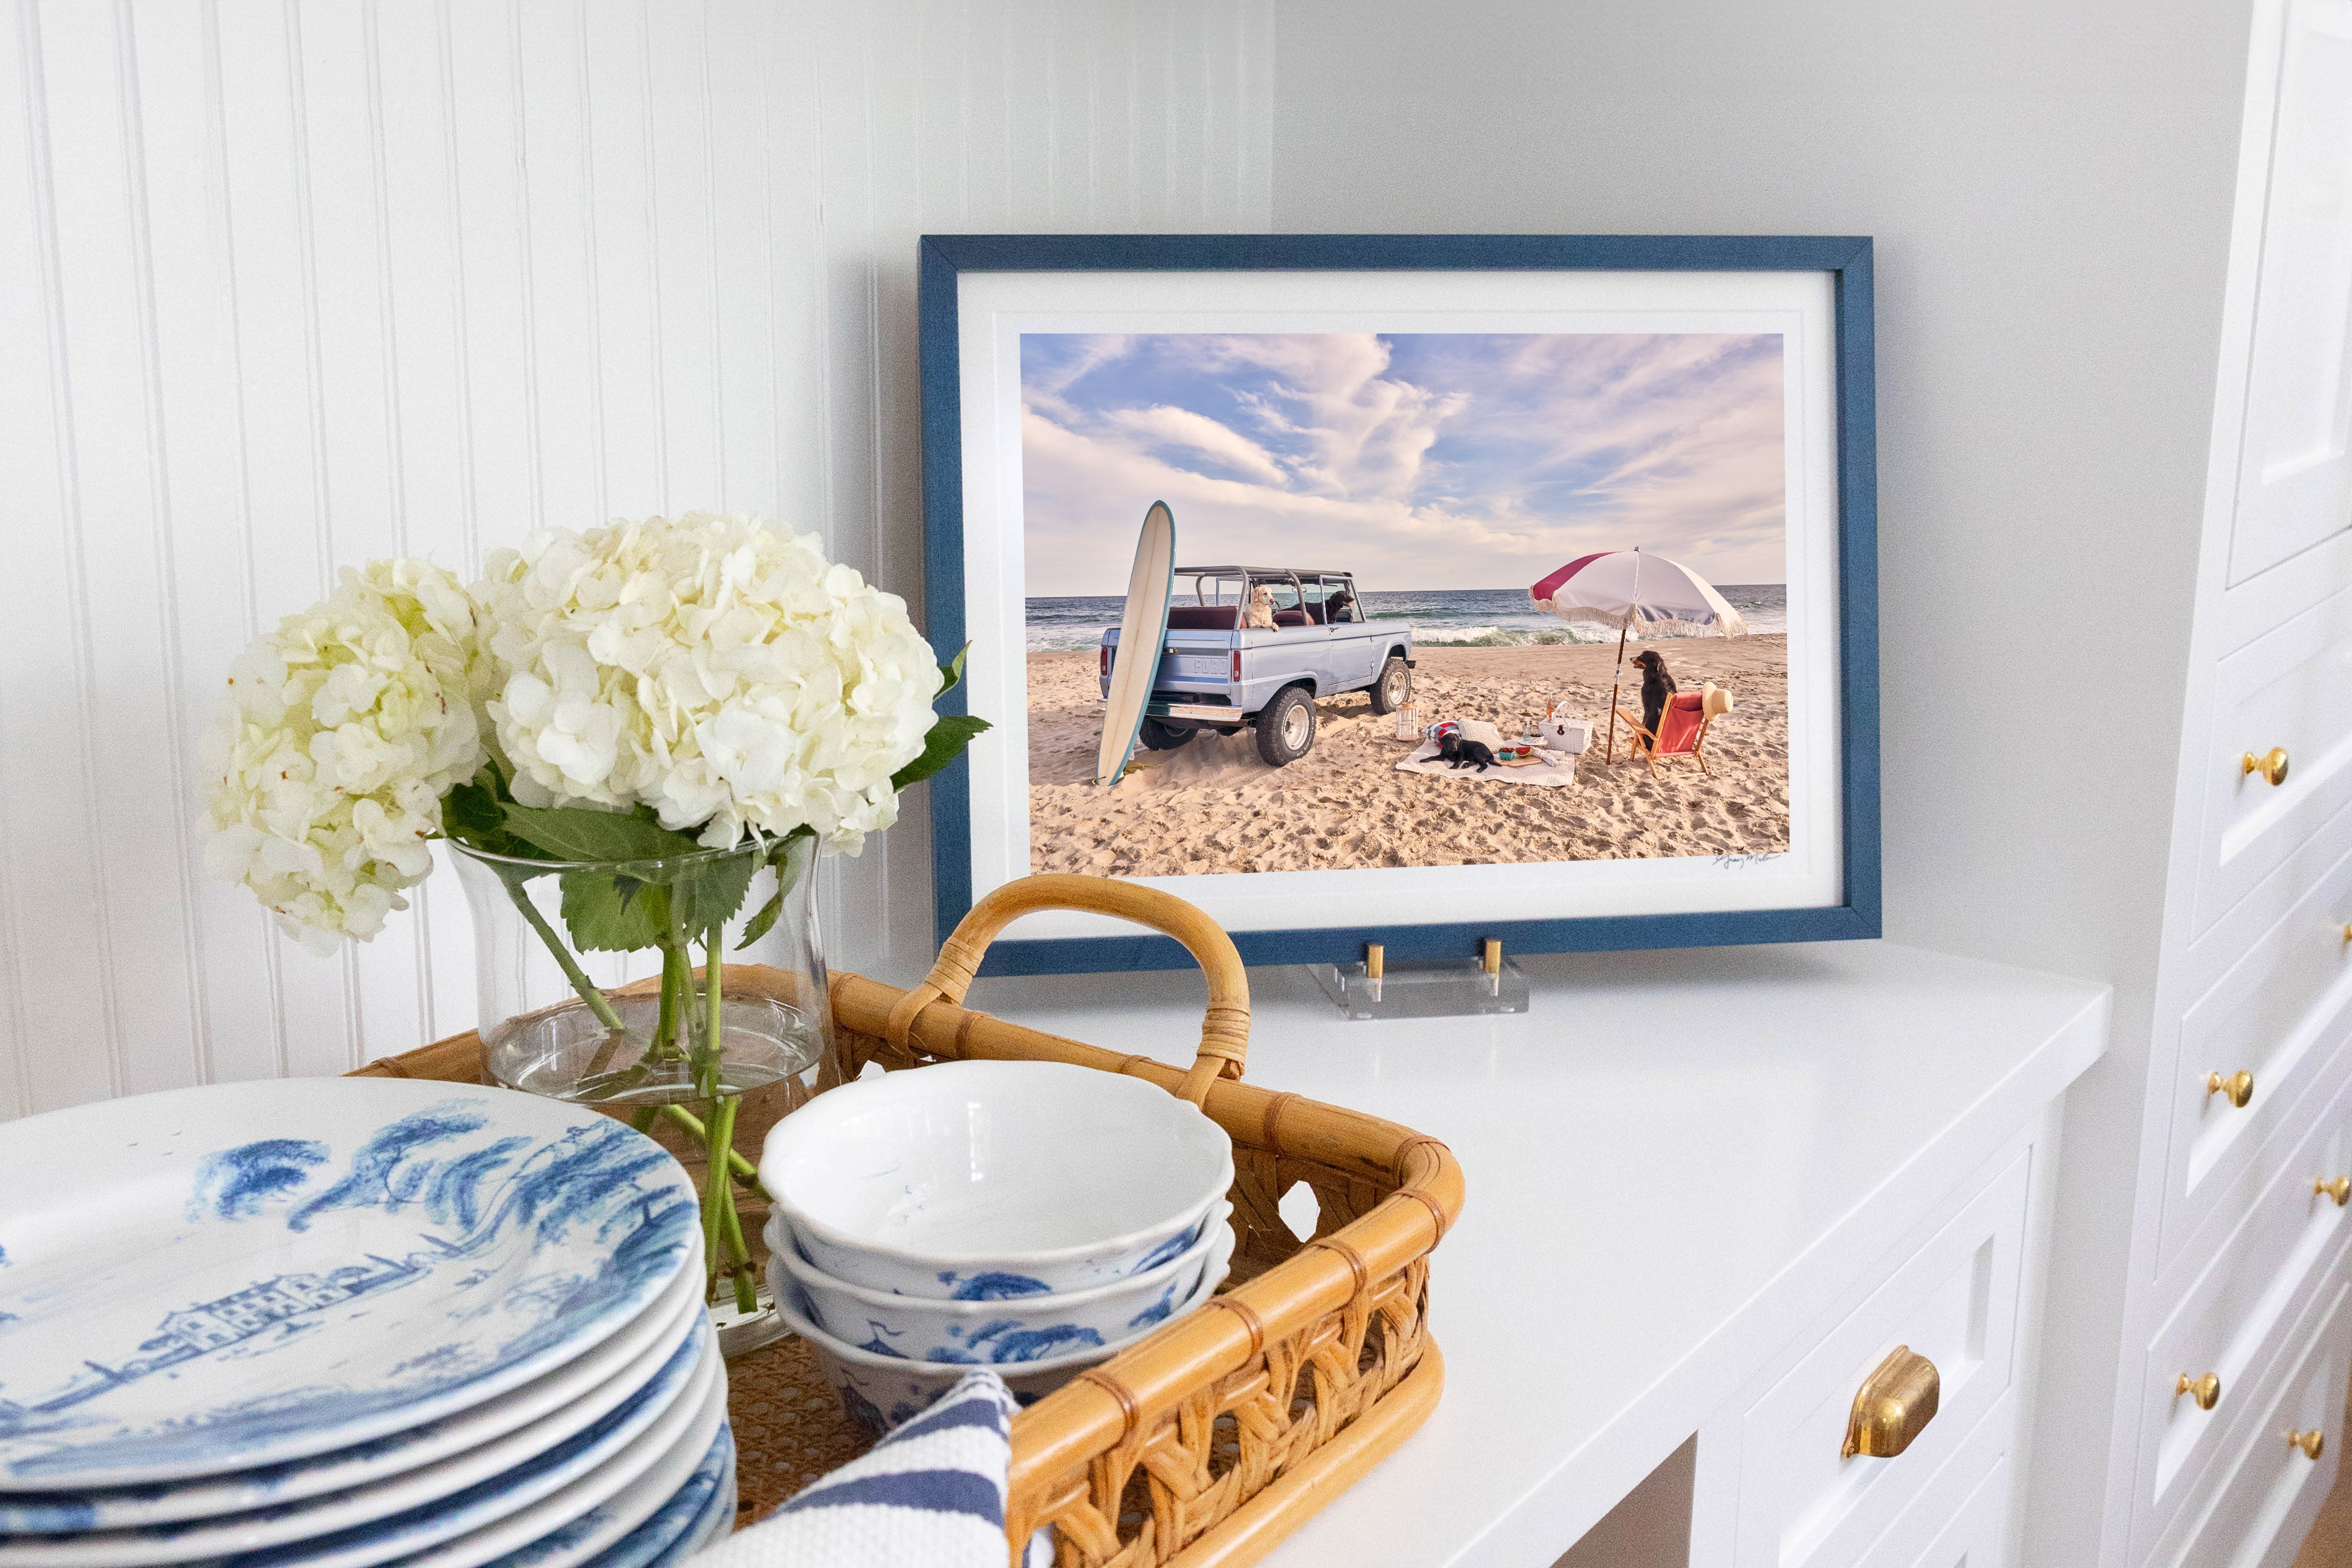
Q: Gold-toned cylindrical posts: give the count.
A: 2